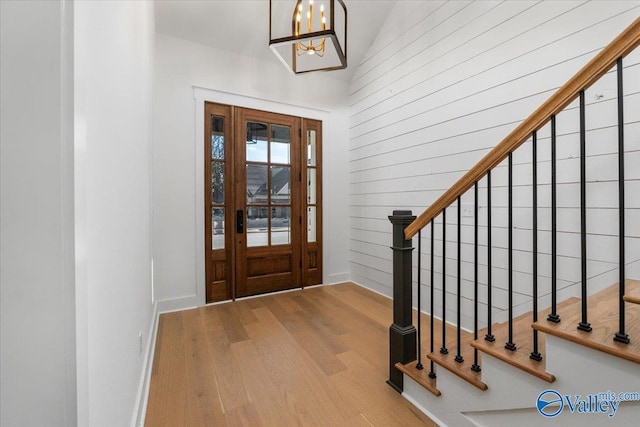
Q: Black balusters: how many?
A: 11